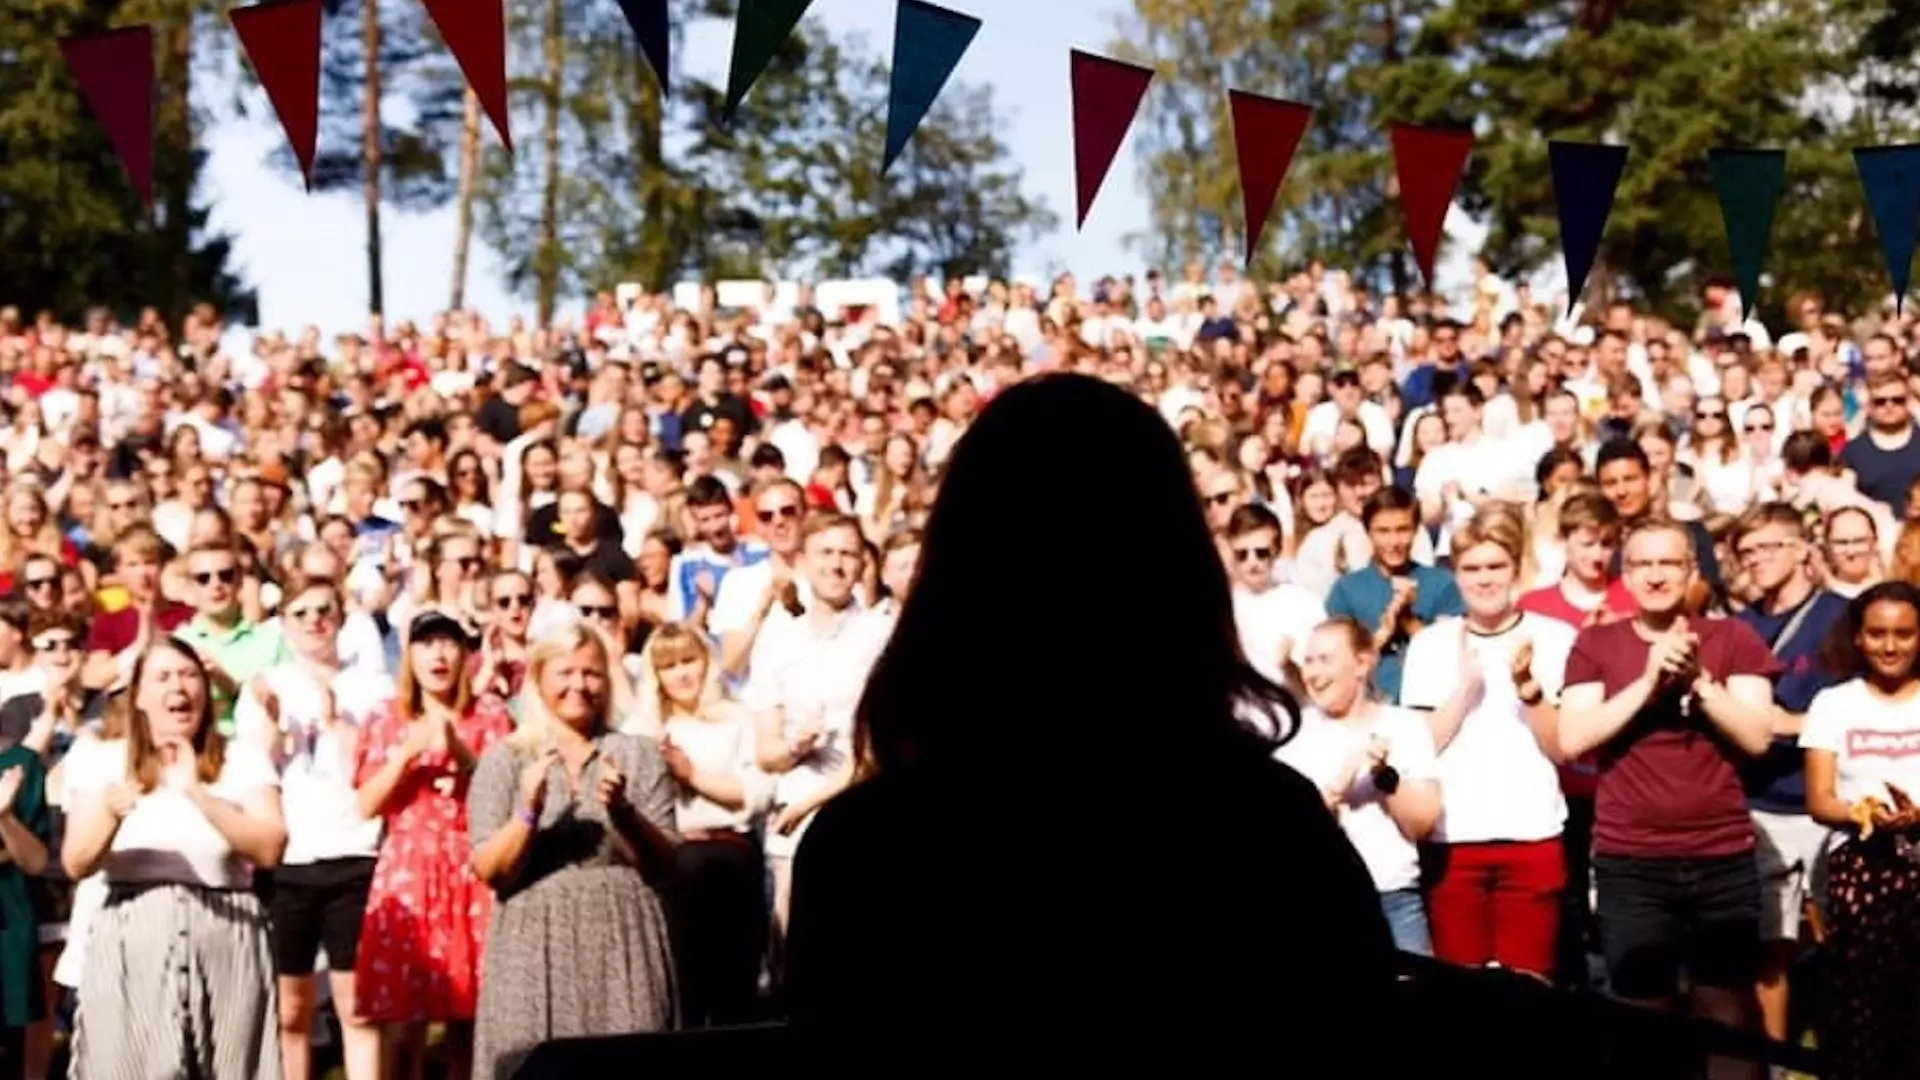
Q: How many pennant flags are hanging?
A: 12